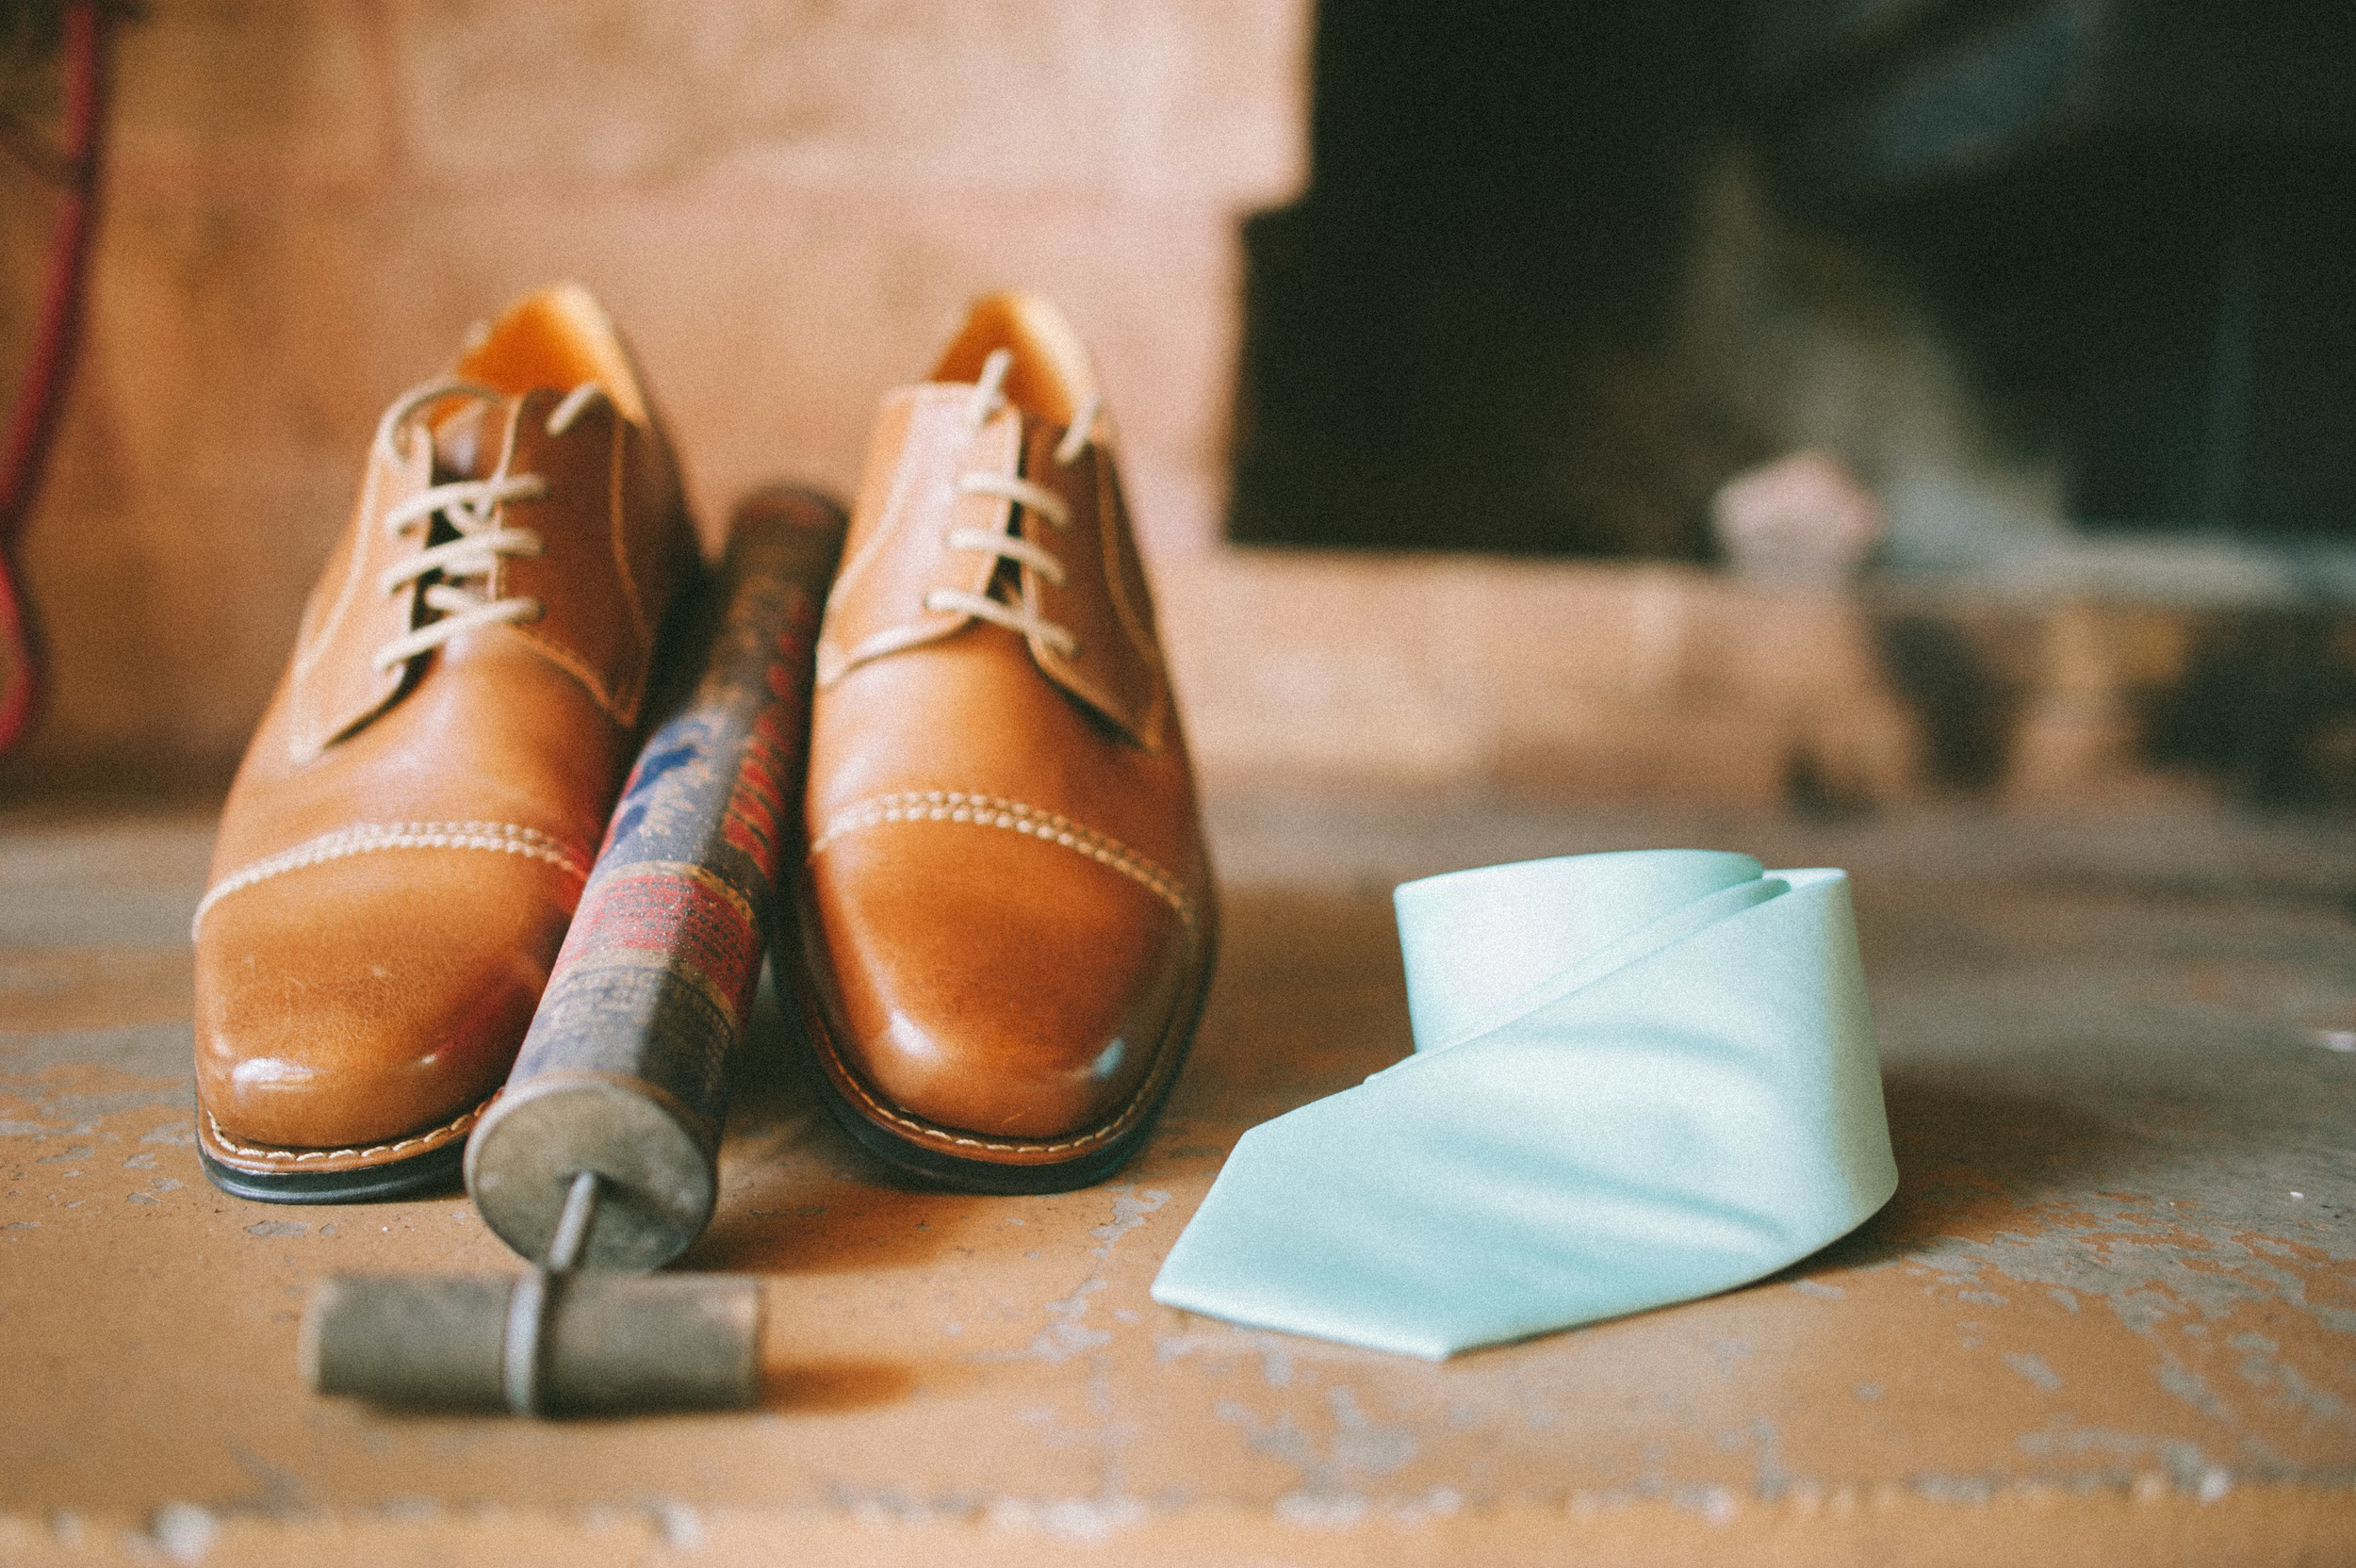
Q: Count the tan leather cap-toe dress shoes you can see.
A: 2